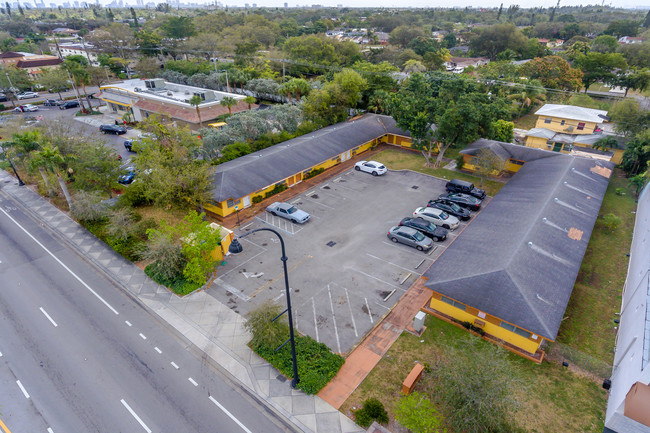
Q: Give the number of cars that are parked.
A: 8